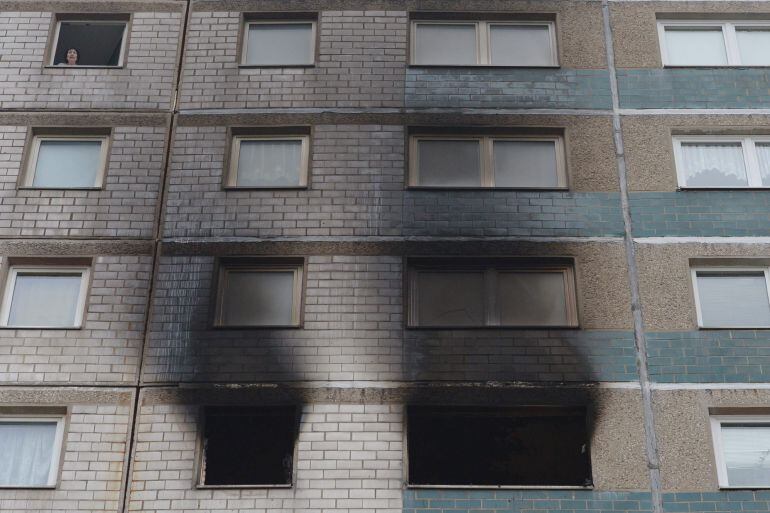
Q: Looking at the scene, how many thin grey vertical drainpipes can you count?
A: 1